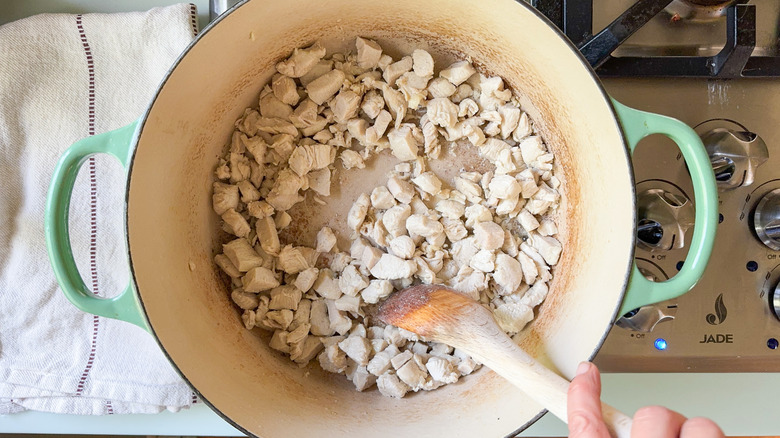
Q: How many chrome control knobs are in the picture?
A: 5